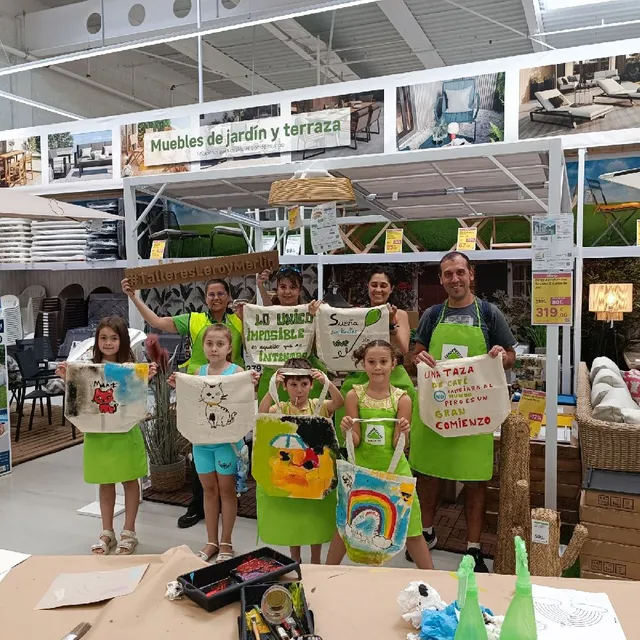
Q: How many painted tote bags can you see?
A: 7